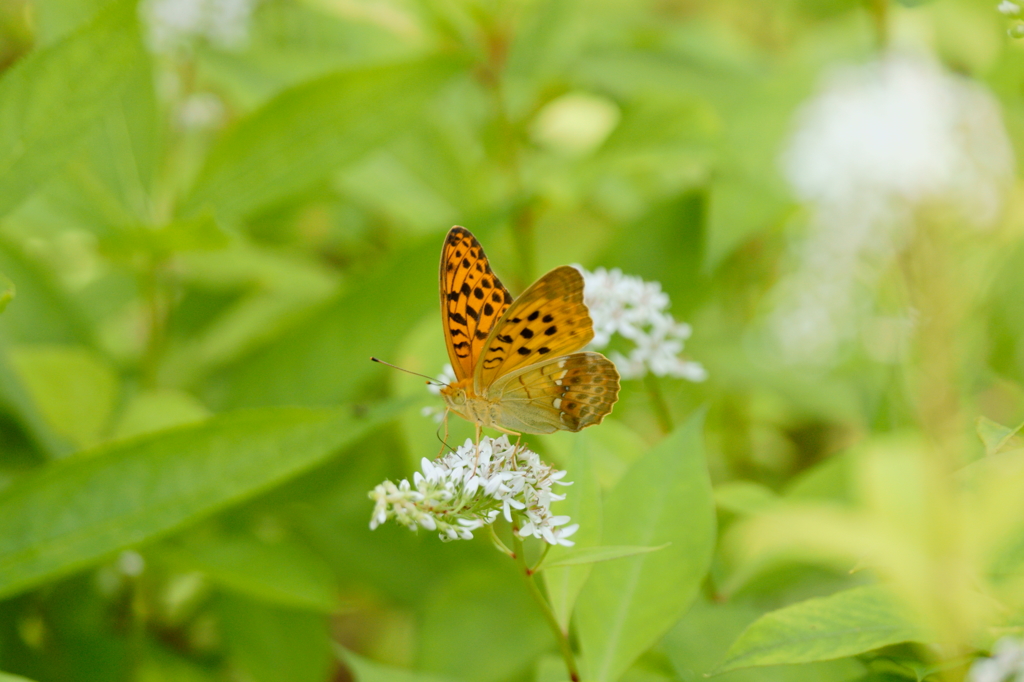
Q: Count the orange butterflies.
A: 1